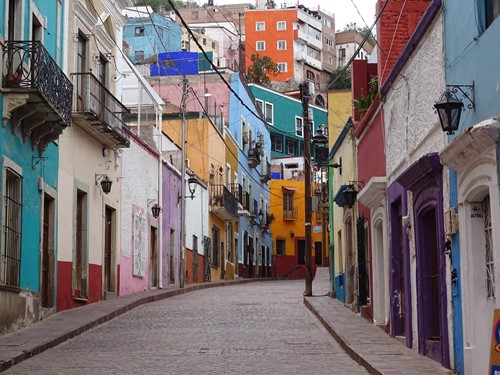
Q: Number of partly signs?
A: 1